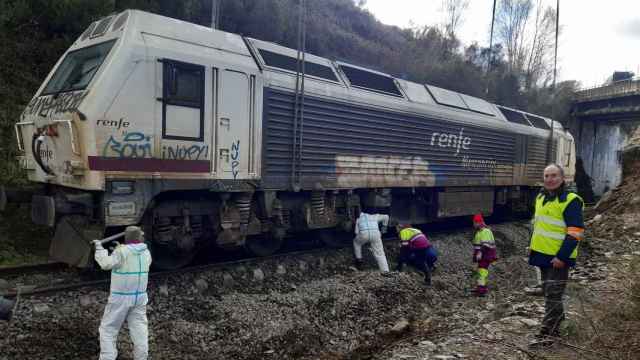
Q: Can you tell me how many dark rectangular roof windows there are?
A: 4